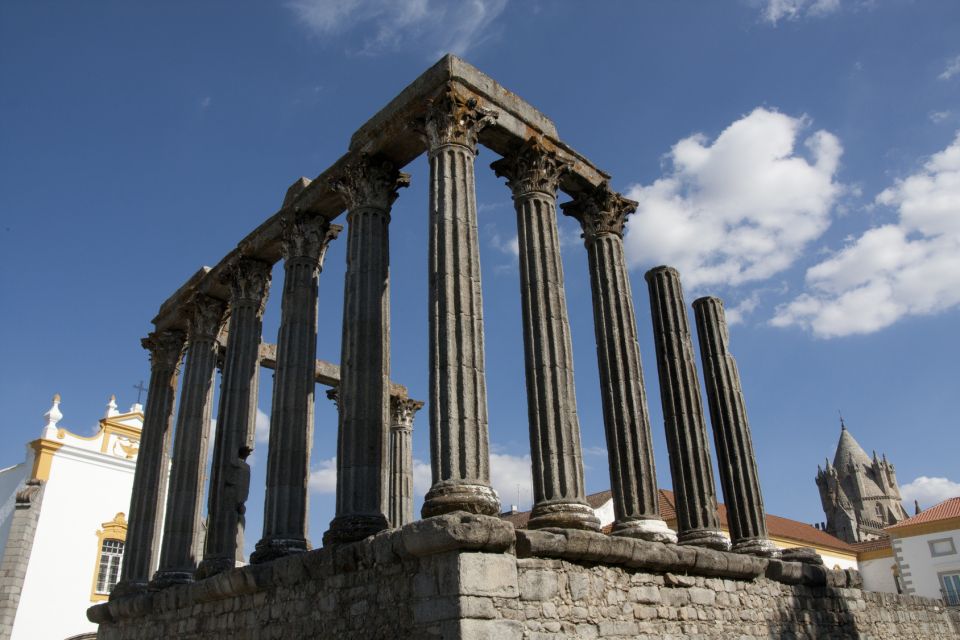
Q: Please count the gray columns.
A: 11